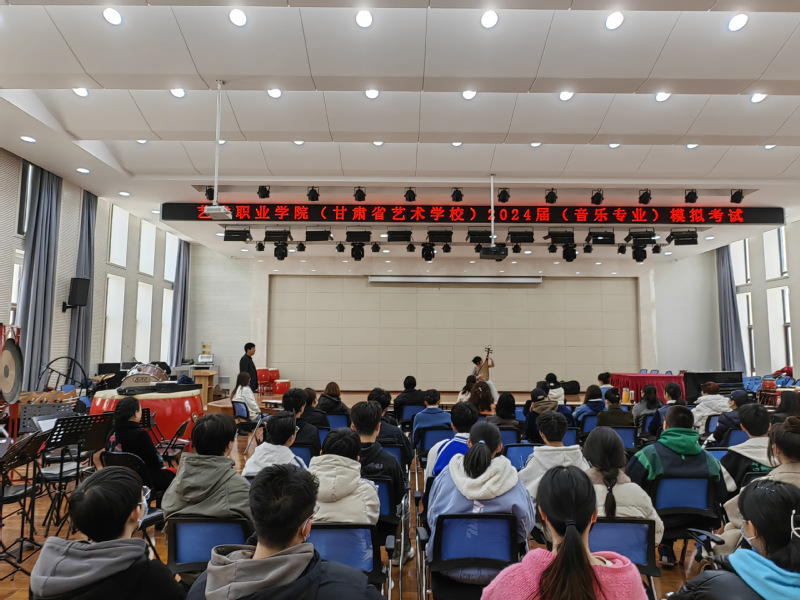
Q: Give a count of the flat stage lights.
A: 12